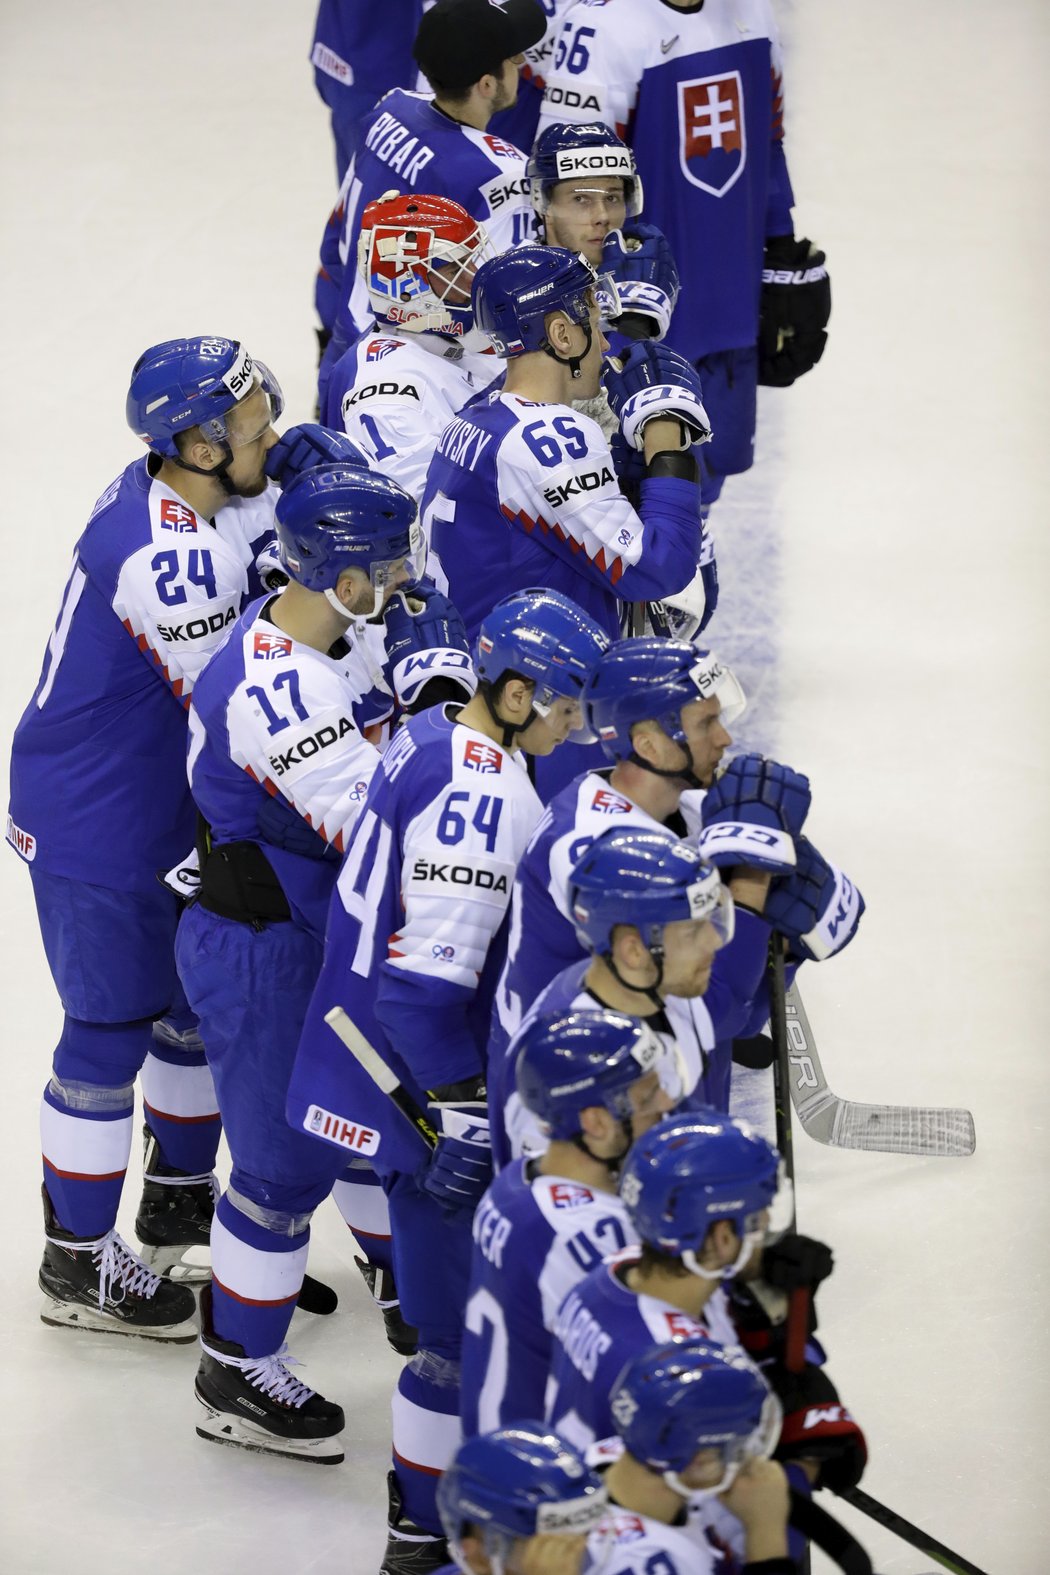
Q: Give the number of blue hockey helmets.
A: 11